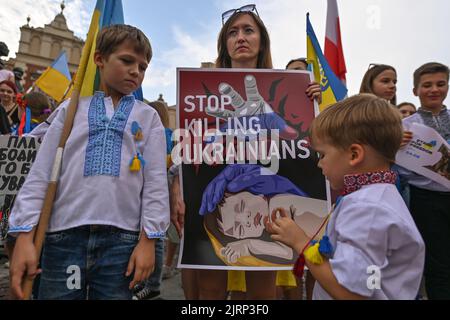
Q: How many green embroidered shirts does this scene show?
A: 0